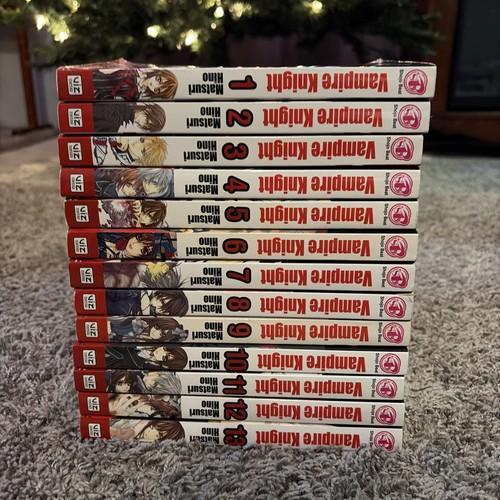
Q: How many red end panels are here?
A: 13